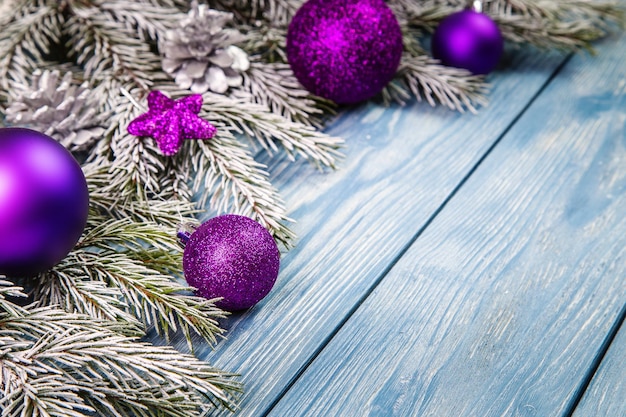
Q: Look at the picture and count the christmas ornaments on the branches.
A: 5